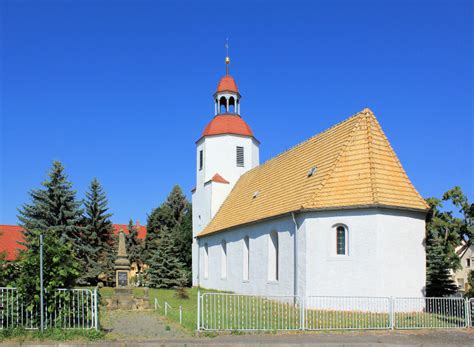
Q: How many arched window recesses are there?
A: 5